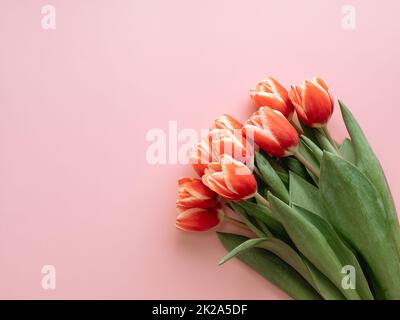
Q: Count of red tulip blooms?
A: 9